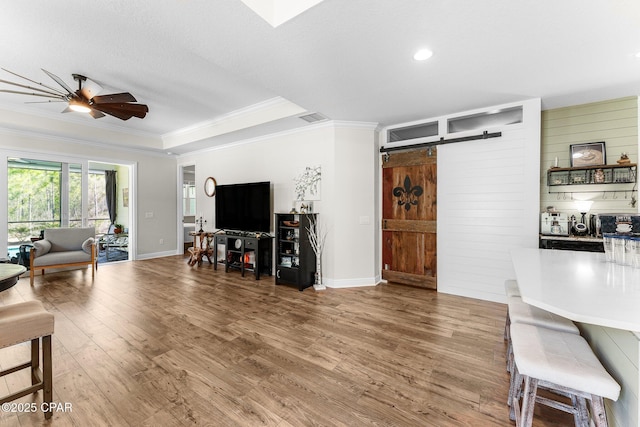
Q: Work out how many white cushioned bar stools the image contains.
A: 3